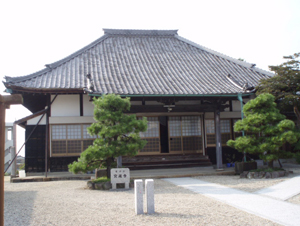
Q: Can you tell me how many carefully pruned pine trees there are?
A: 2